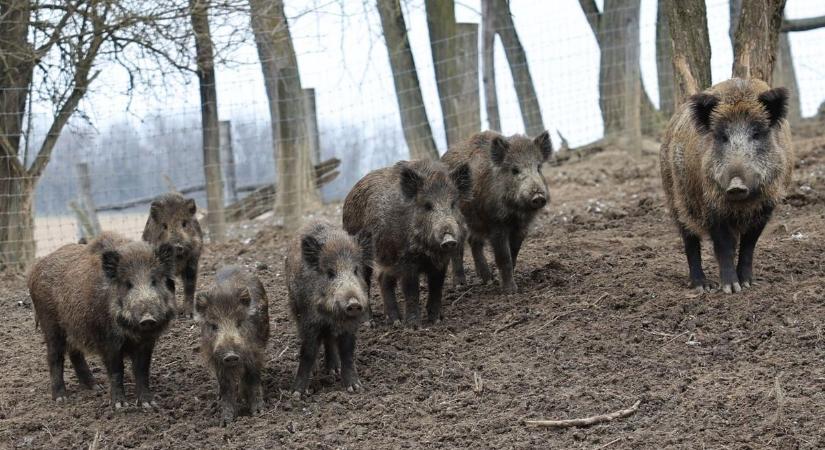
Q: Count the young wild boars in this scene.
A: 6